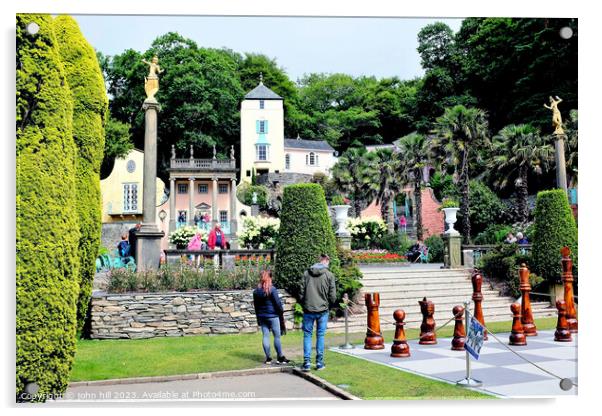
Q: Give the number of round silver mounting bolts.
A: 4